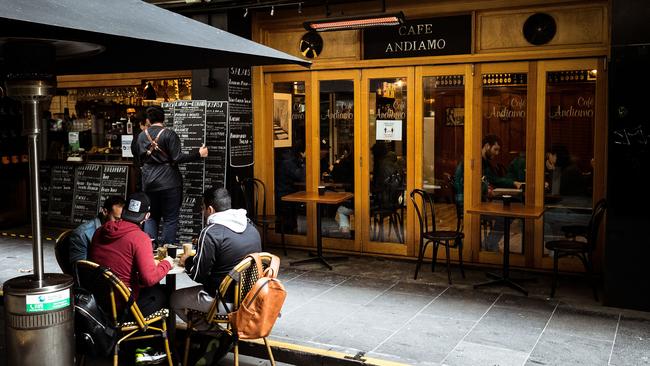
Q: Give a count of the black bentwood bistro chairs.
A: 3